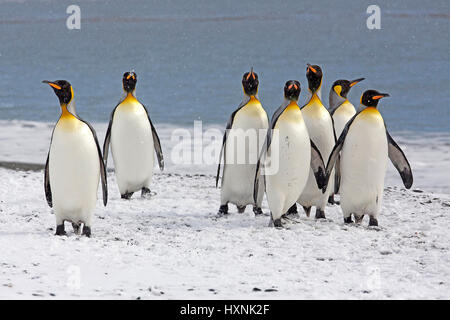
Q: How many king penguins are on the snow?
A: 7